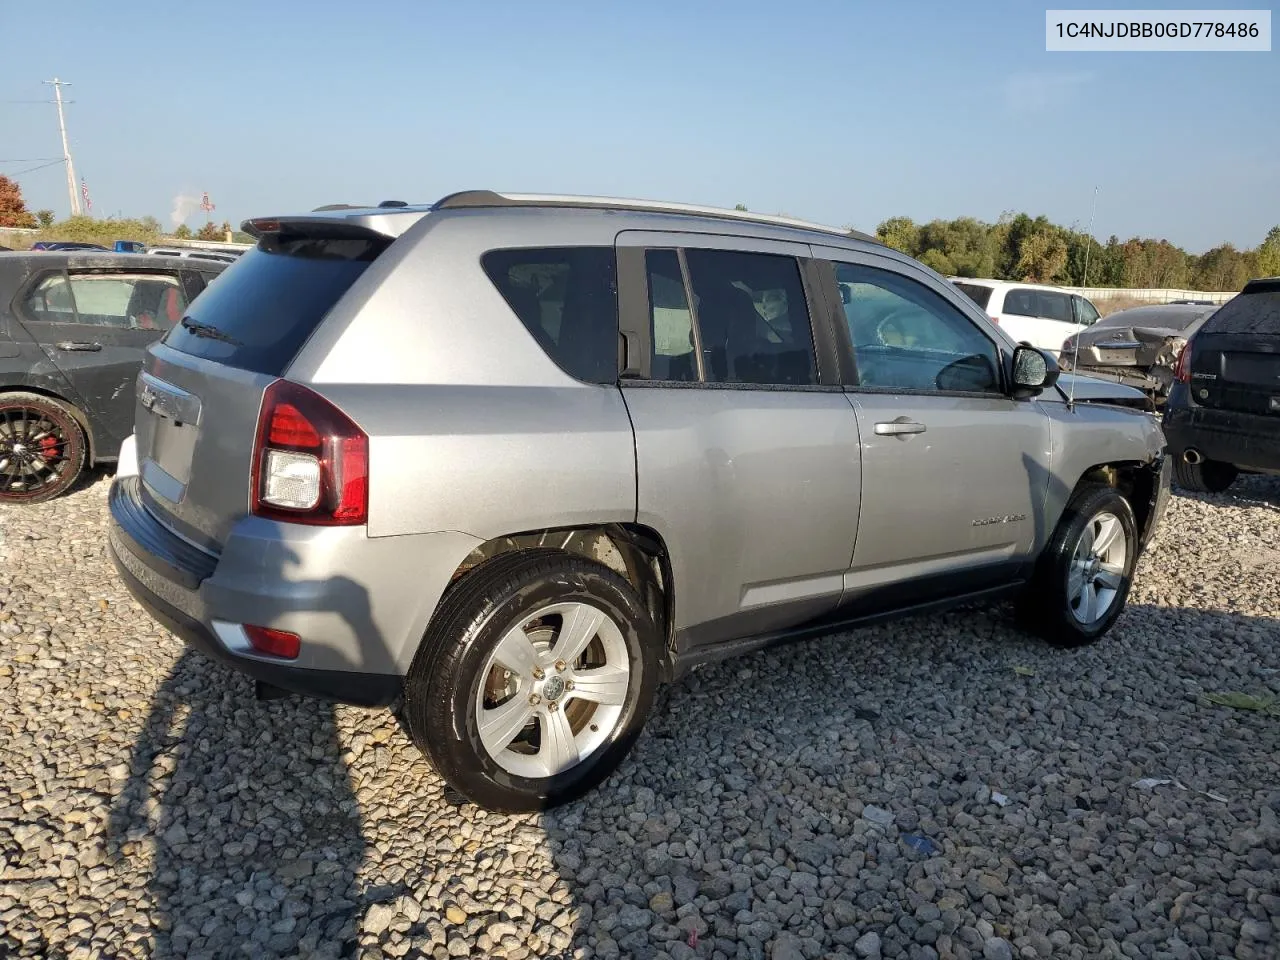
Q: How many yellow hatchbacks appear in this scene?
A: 0